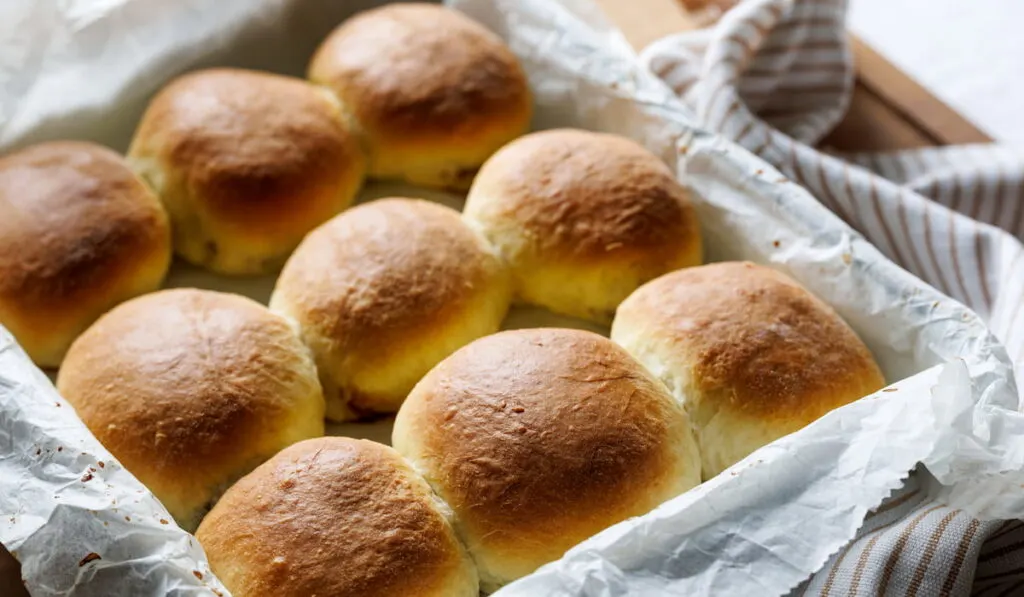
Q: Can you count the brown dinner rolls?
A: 9